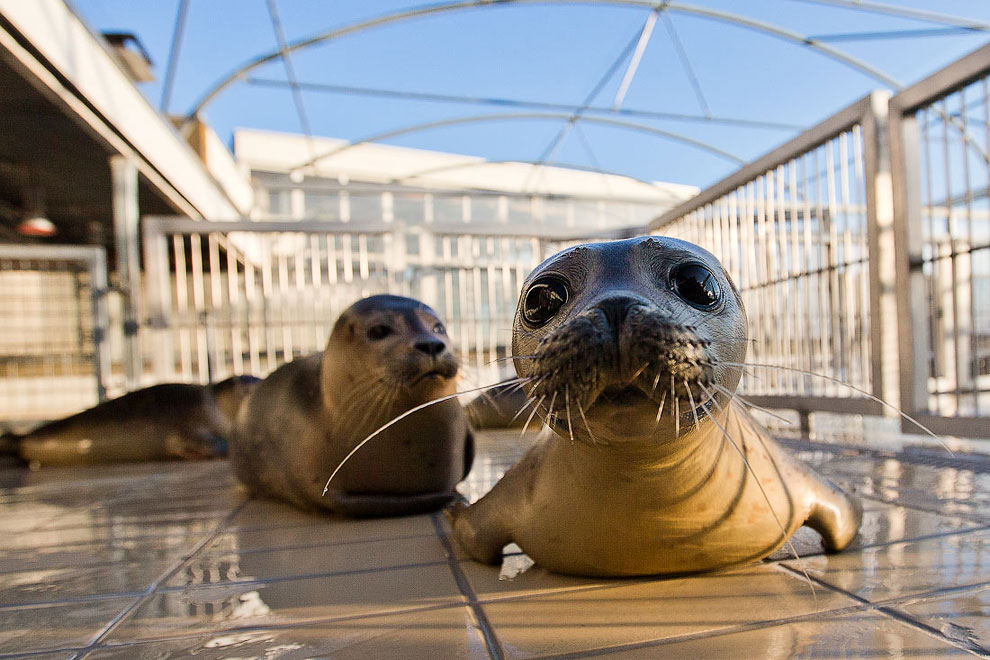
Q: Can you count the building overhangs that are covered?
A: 1